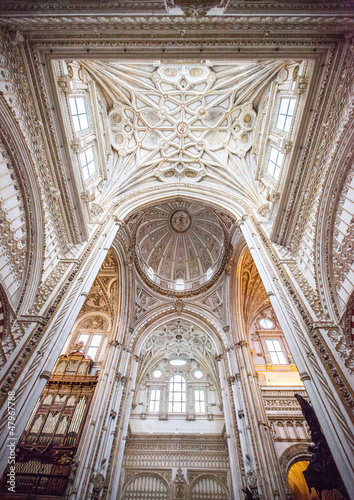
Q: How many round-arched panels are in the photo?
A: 2